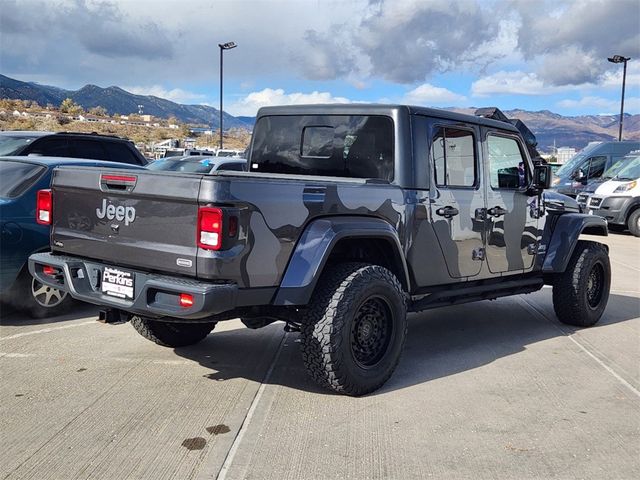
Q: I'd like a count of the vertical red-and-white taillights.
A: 2